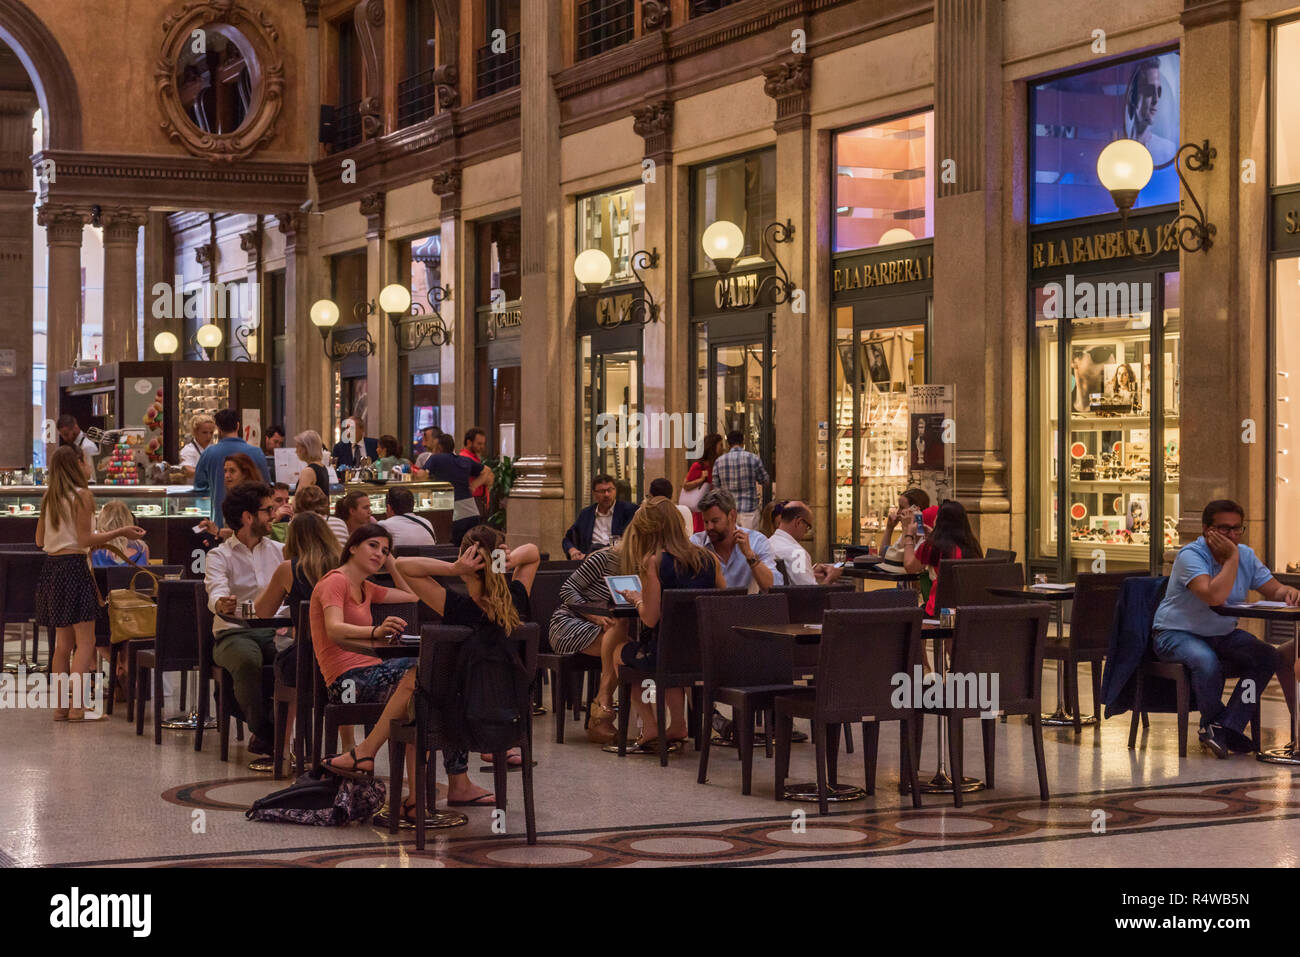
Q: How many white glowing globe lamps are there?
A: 7